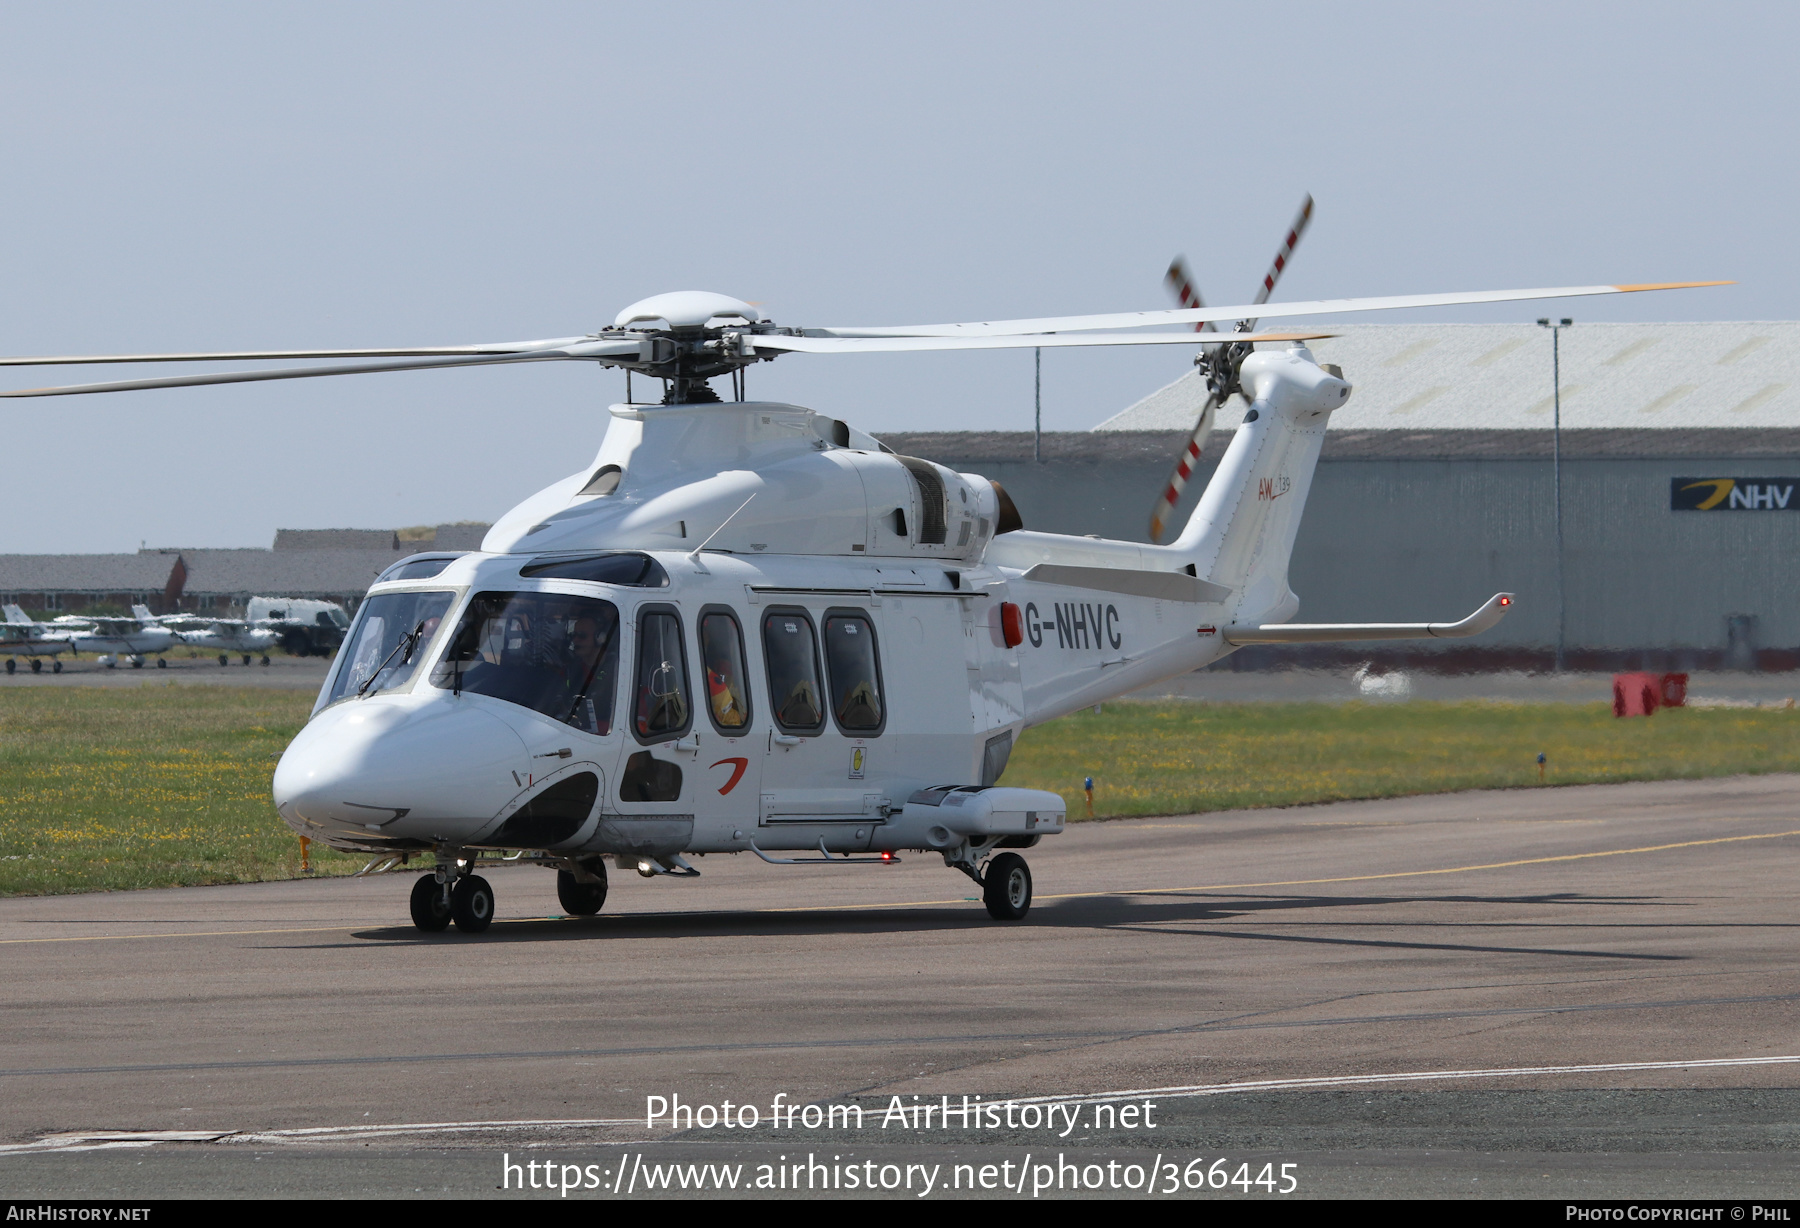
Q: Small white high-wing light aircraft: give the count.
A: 3